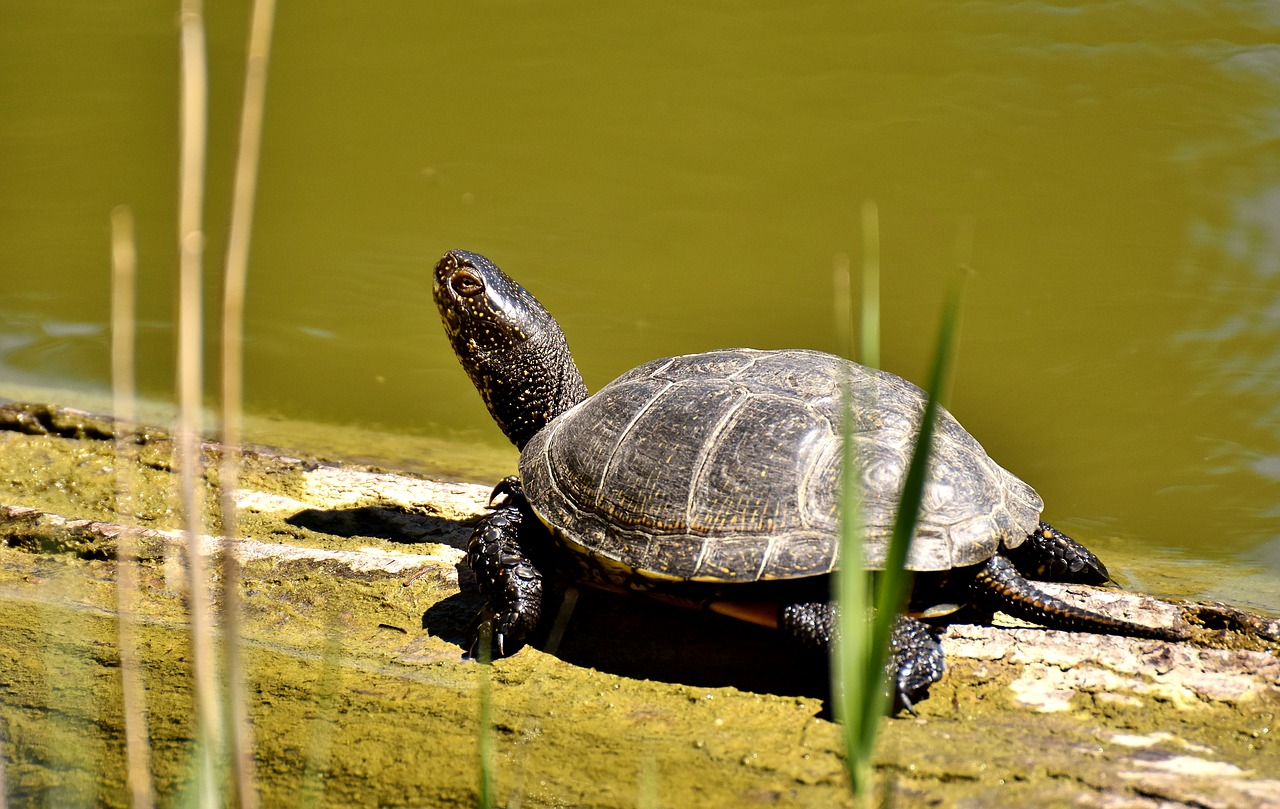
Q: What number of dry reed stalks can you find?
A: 3